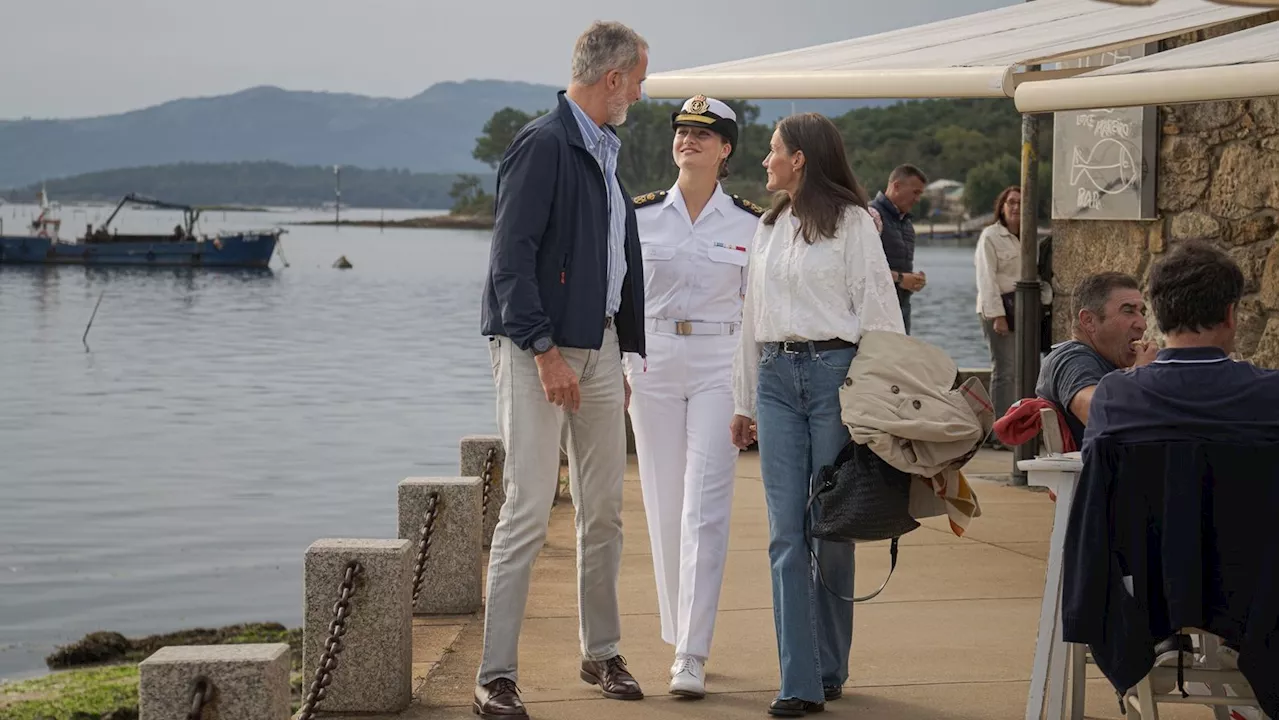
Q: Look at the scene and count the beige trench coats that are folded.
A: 1